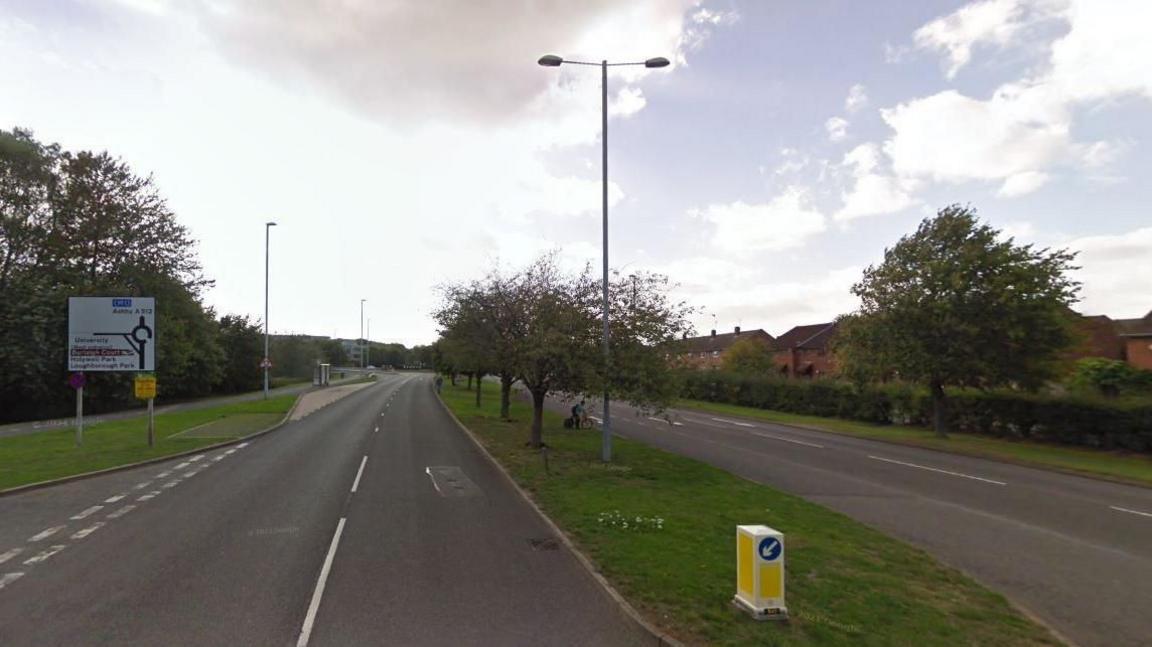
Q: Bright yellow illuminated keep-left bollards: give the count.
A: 1